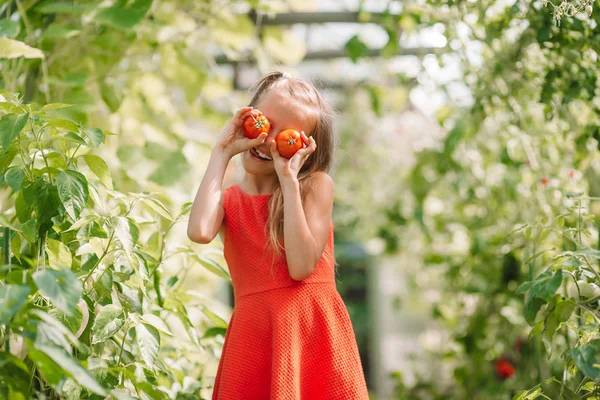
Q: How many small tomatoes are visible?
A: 2